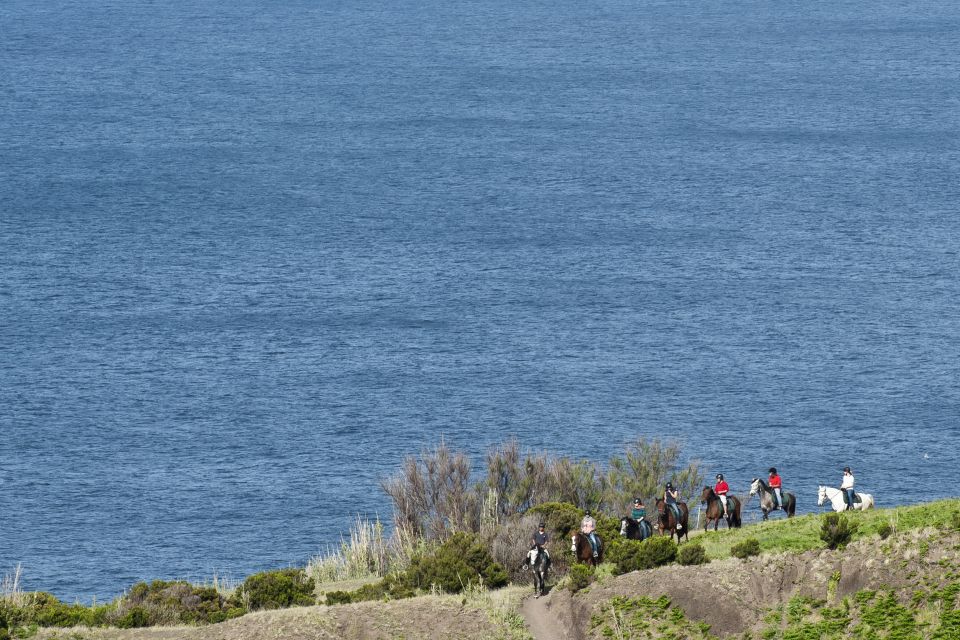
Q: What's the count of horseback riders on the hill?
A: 7